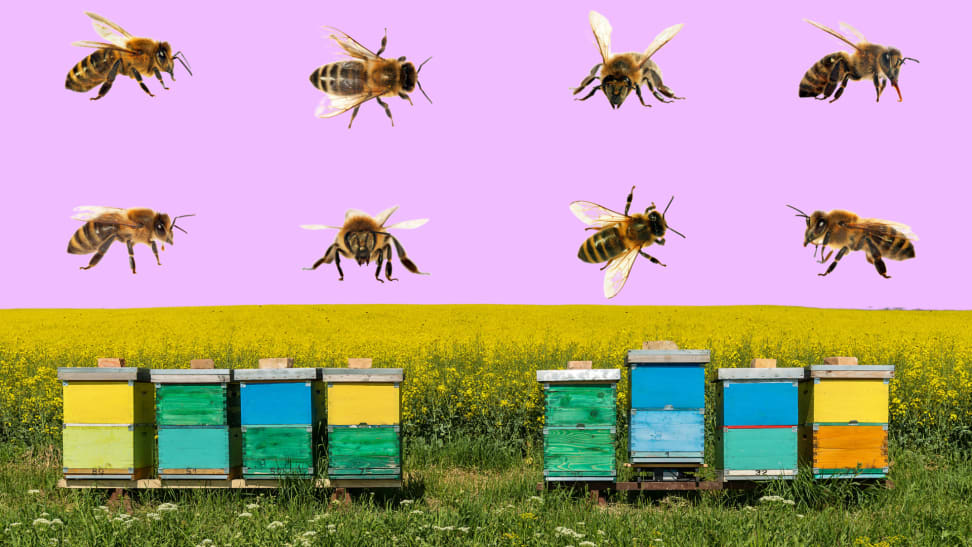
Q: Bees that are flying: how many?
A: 8